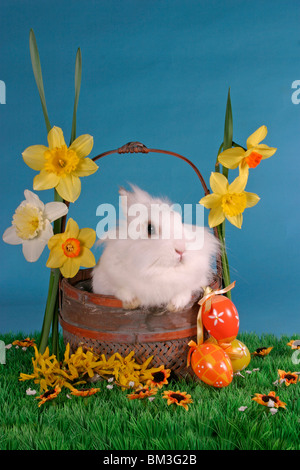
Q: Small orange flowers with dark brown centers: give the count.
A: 10